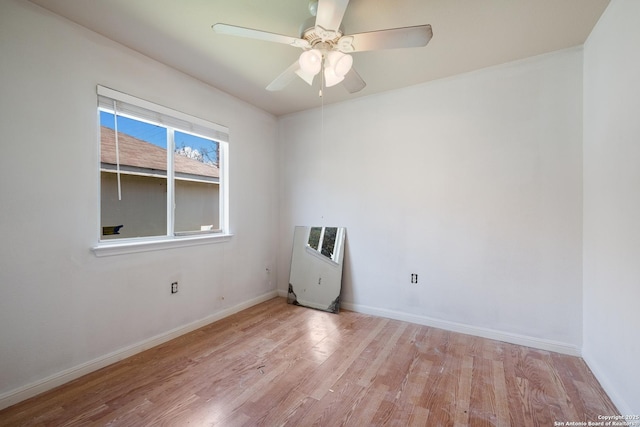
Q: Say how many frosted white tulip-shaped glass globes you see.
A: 4